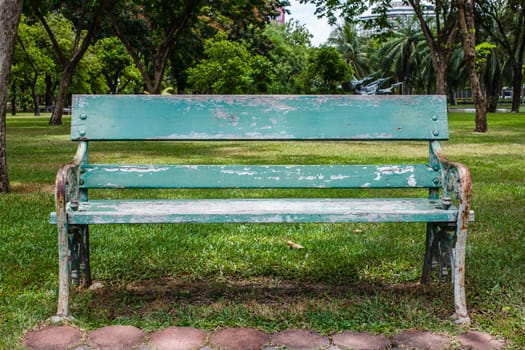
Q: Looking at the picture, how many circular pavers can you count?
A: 8